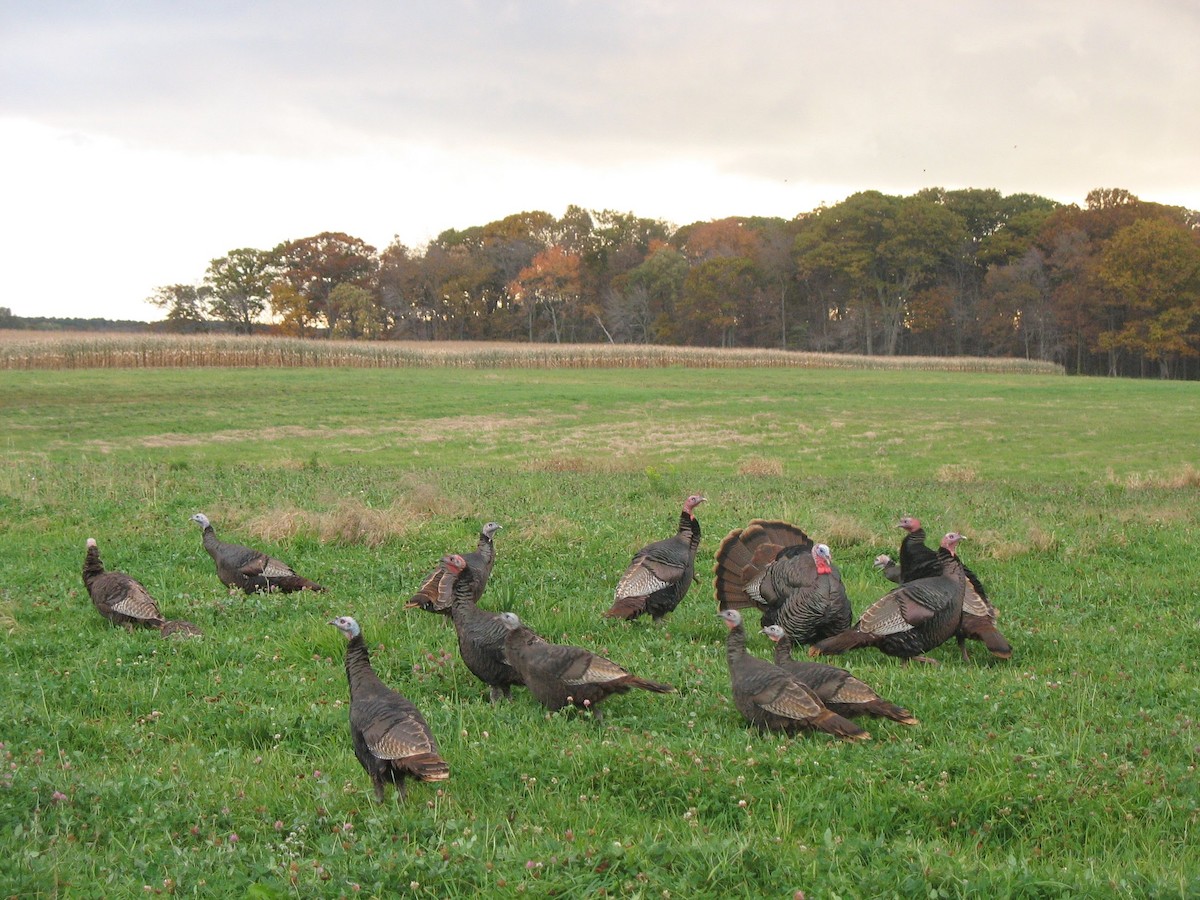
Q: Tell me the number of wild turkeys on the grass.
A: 13